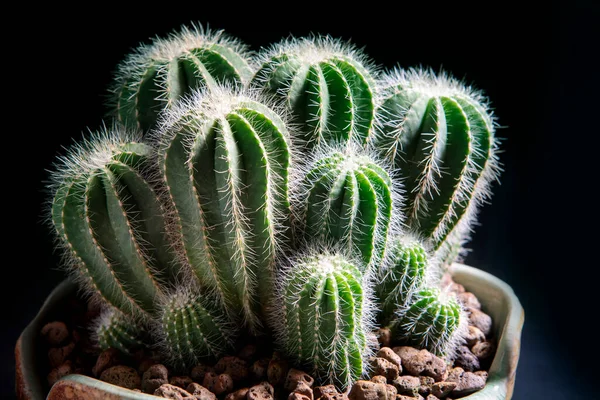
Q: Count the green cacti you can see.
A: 11